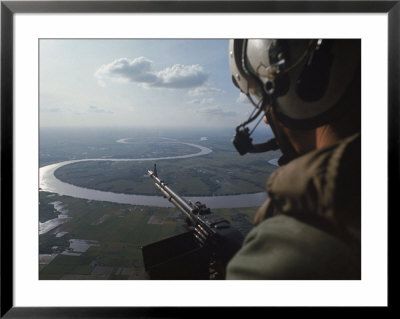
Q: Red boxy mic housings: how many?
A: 0